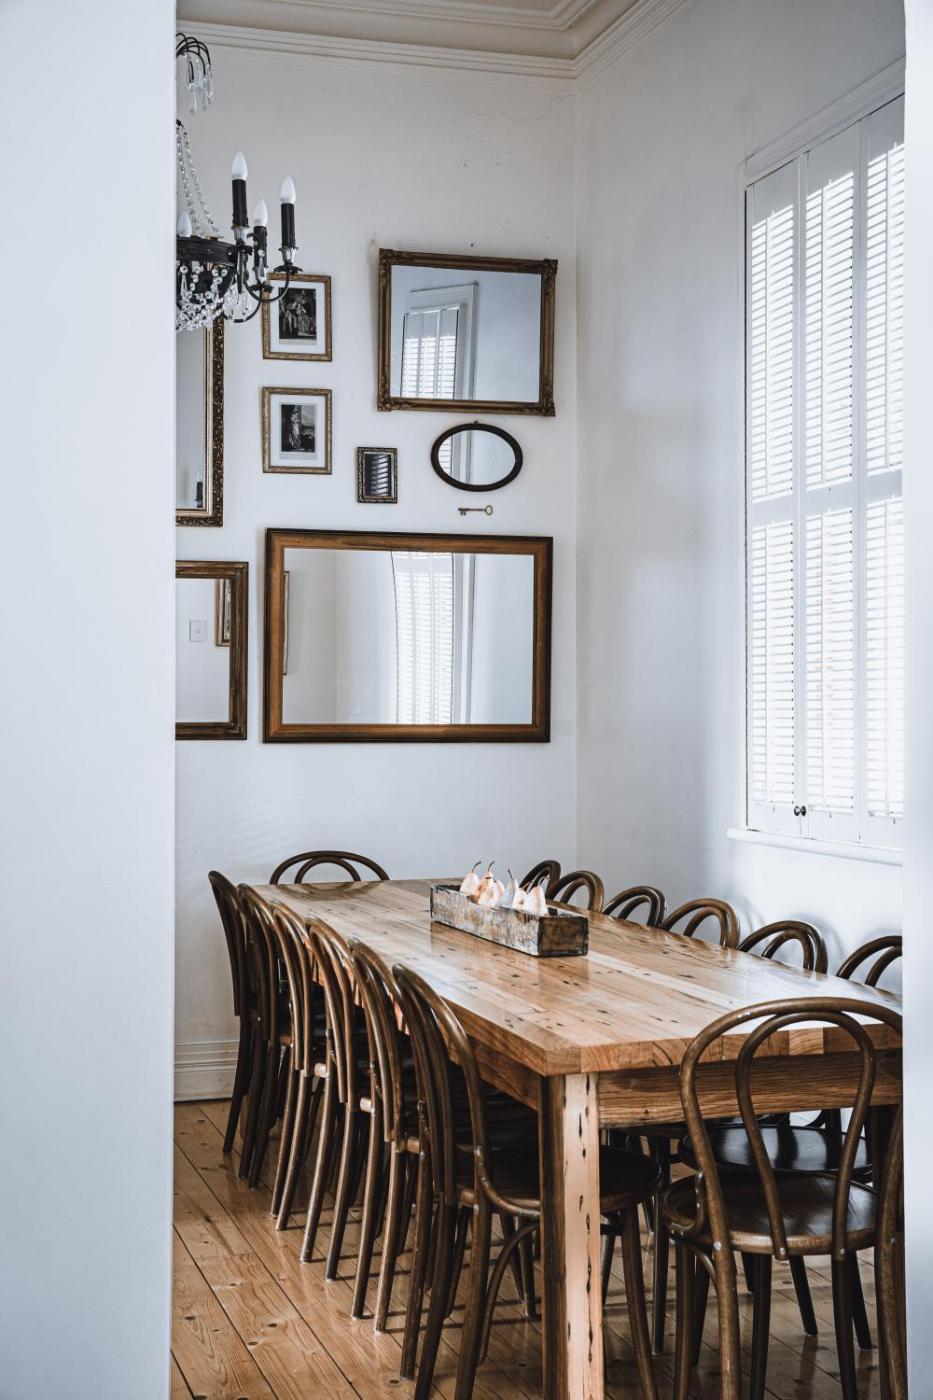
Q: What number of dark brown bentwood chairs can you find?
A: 14